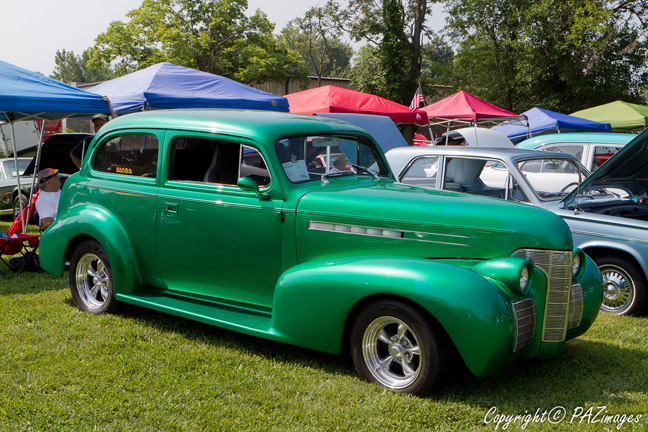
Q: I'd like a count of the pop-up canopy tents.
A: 6